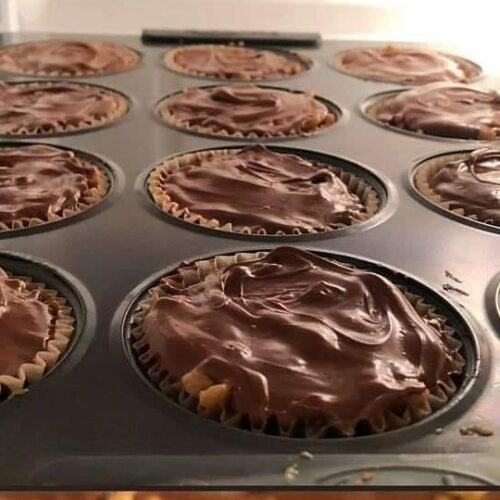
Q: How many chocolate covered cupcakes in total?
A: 11